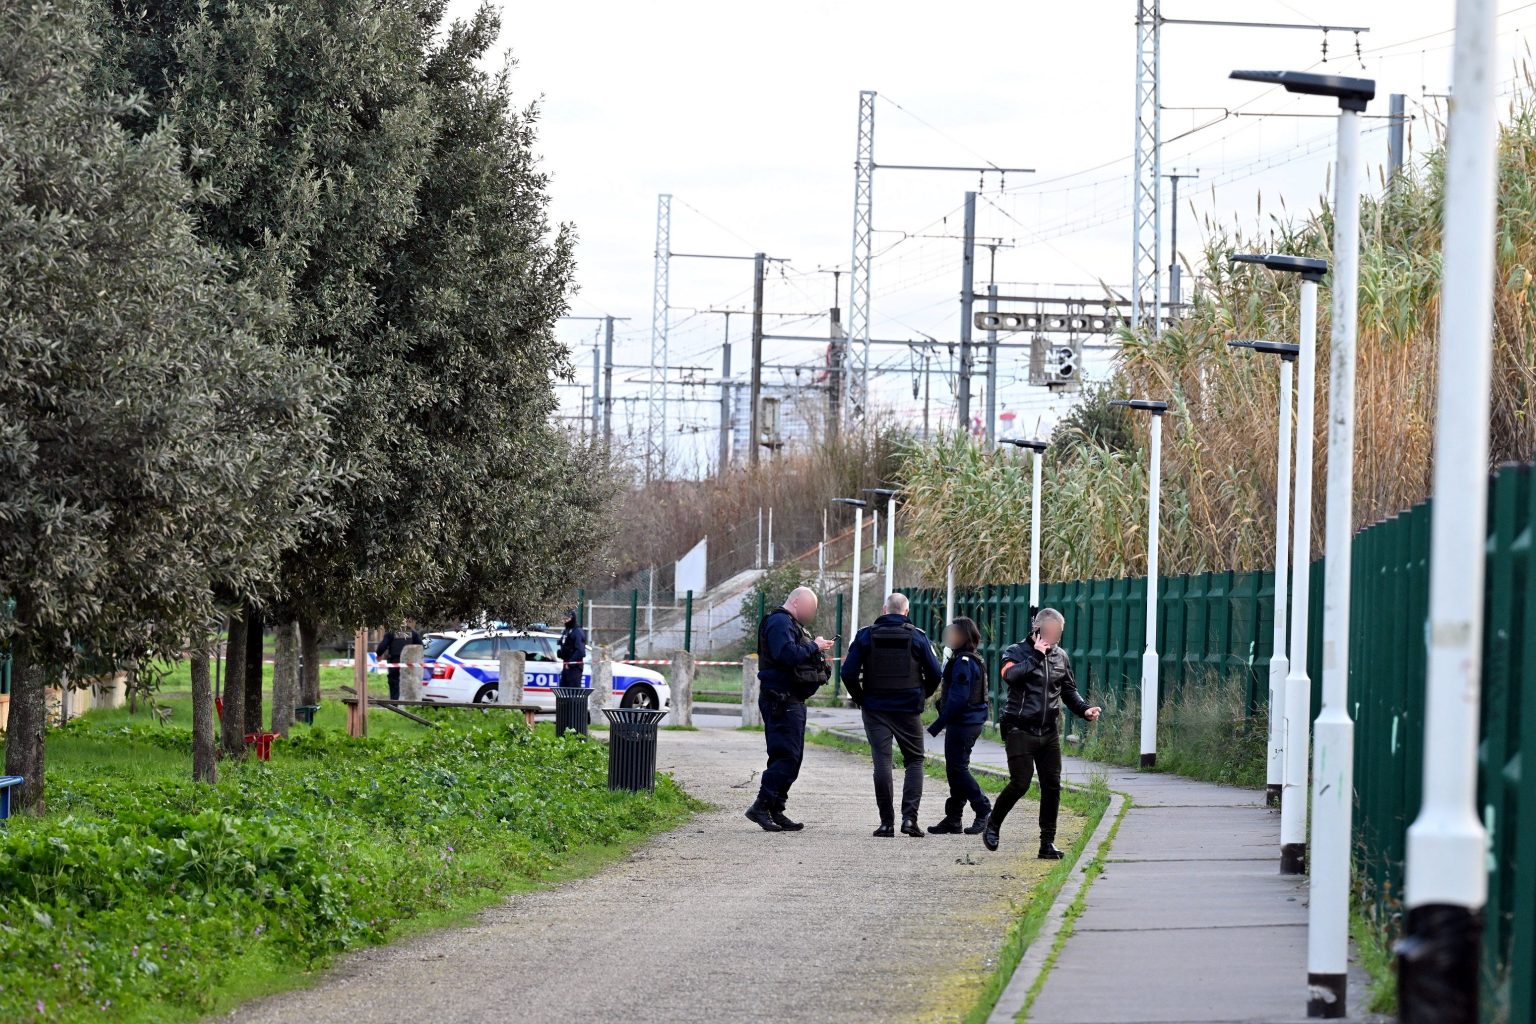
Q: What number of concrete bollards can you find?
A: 5